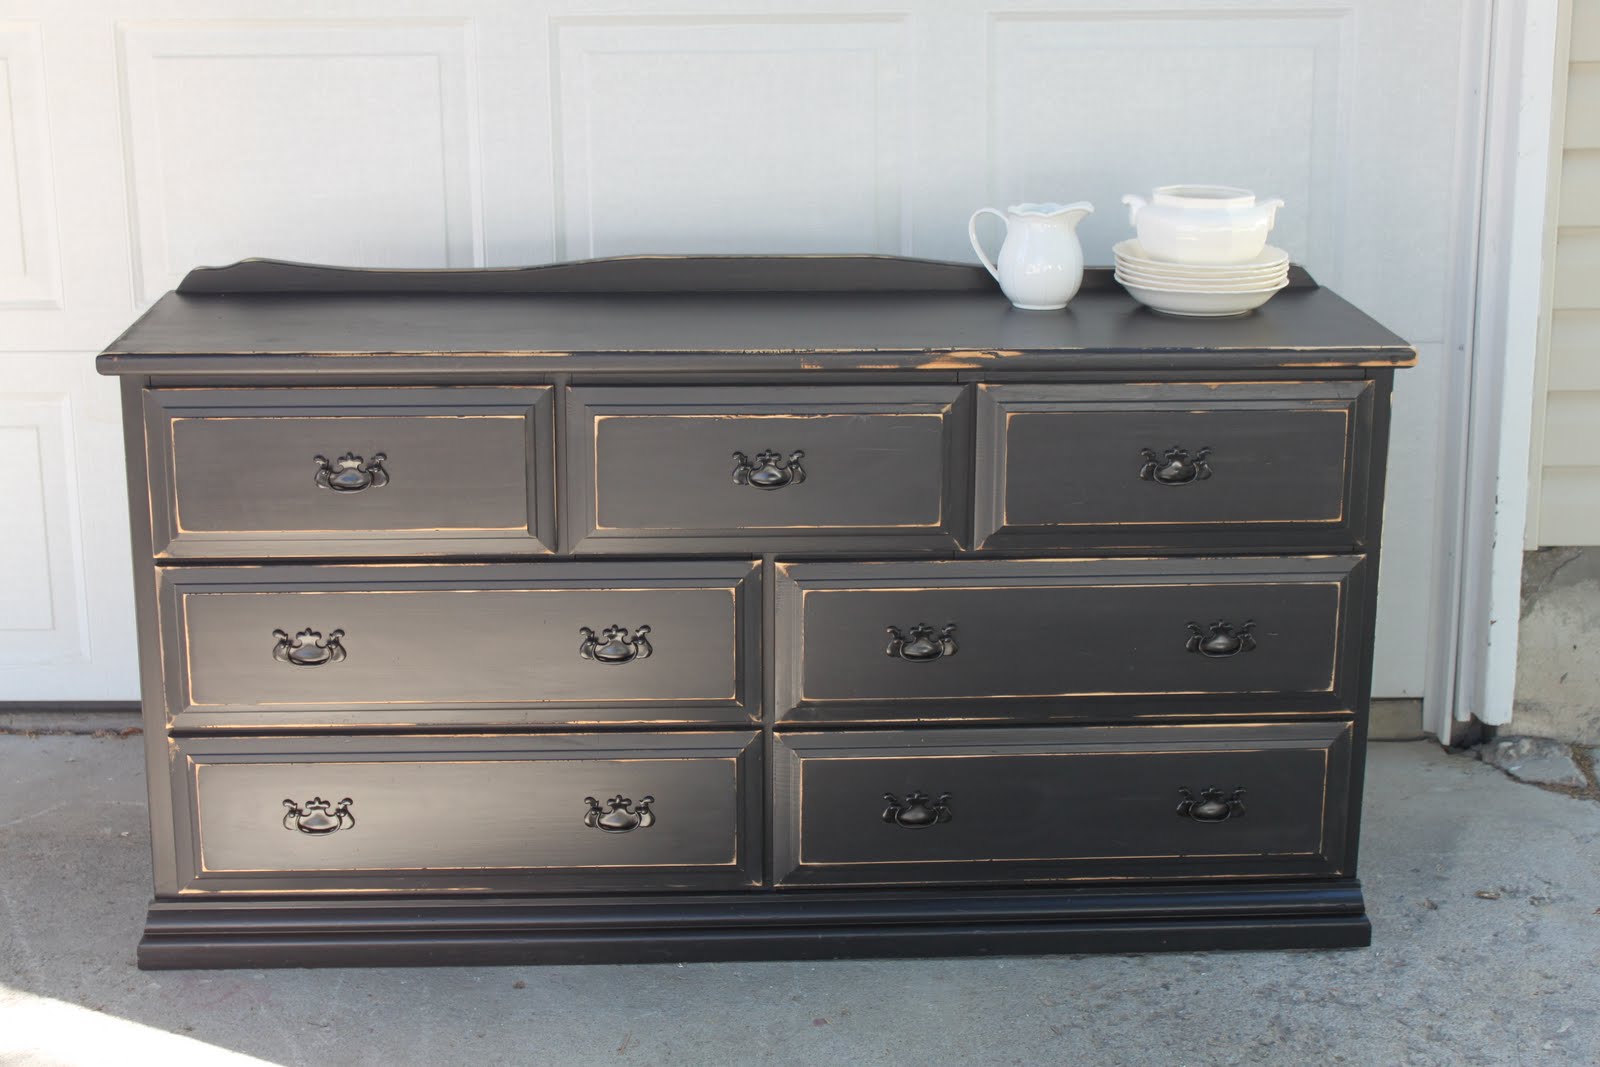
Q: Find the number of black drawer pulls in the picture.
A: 11